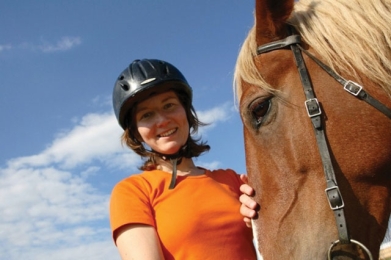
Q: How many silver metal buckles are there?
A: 3